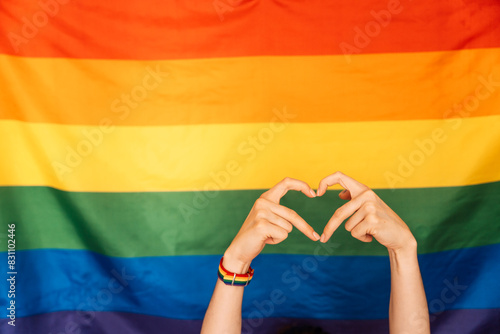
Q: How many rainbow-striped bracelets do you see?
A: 1